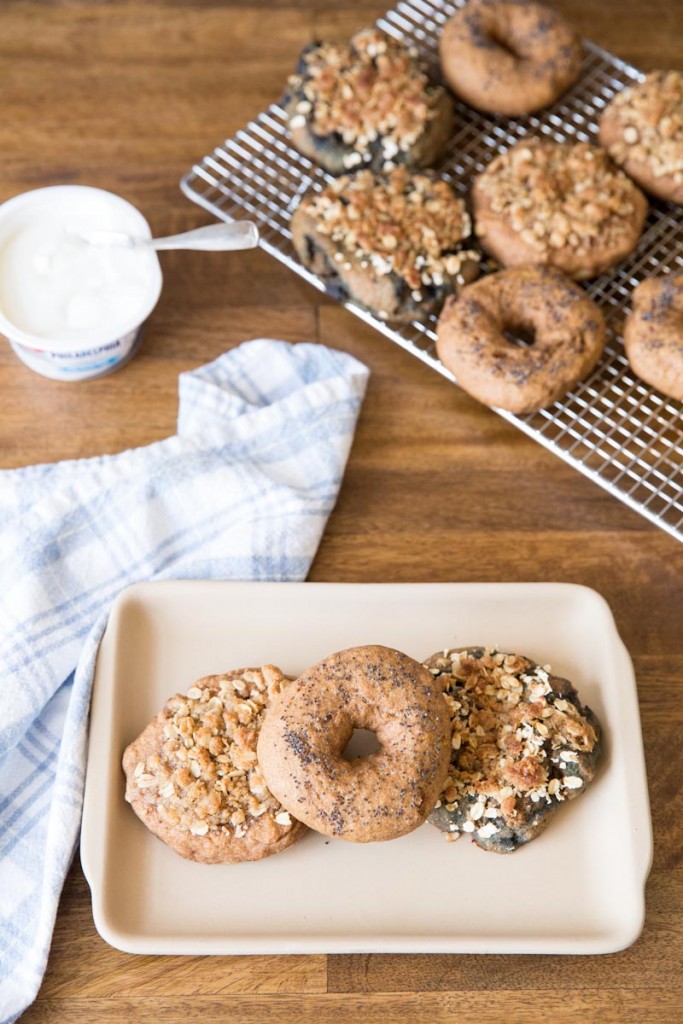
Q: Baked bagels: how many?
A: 10